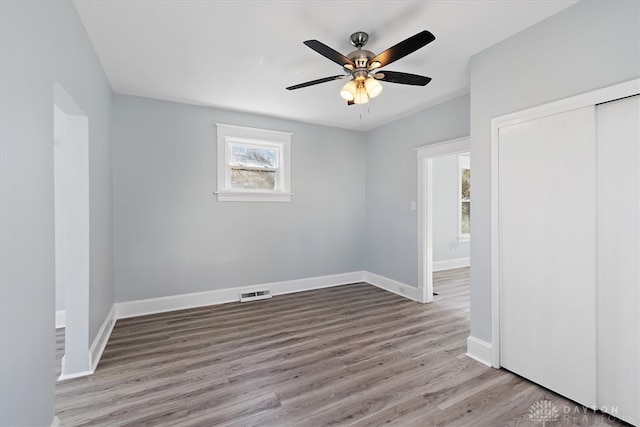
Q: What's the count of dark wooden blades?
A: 5